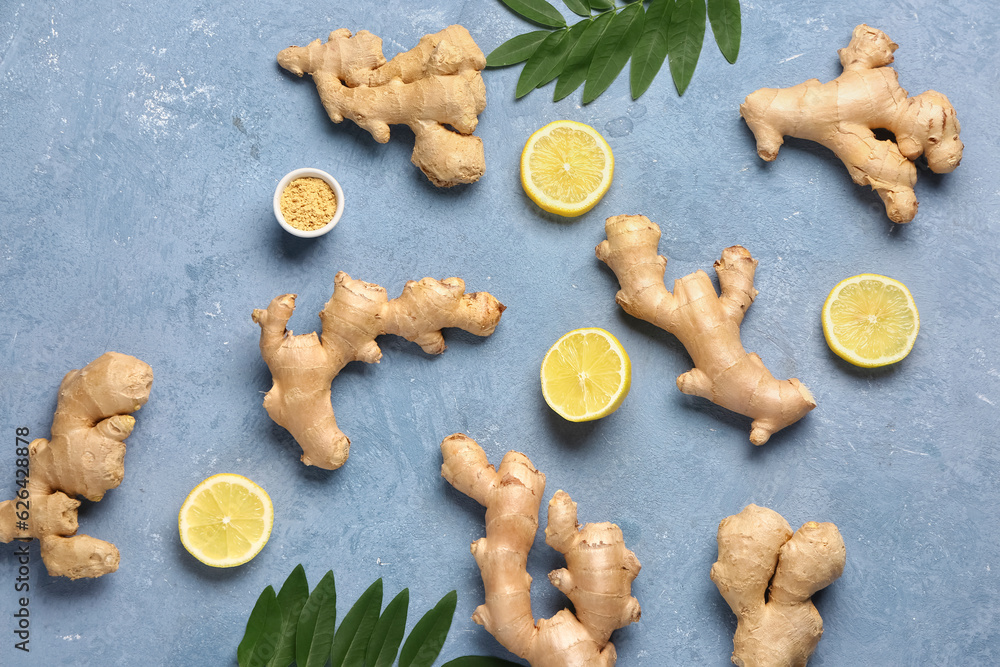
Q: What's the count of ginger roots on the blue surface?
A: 7